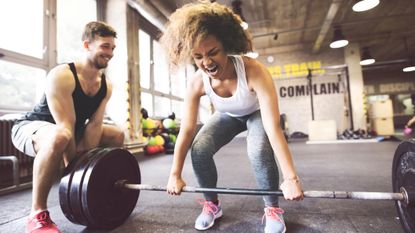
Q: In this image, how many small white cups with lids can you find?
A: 0